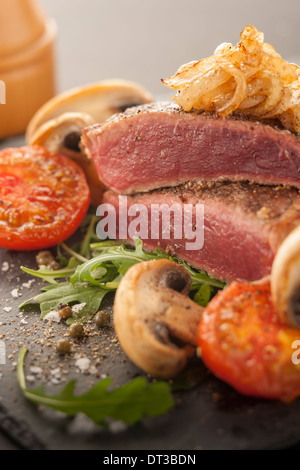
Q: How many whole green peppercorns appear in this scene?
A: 3